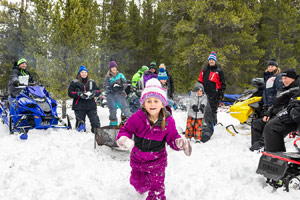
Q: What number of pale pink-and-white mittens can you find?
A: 2